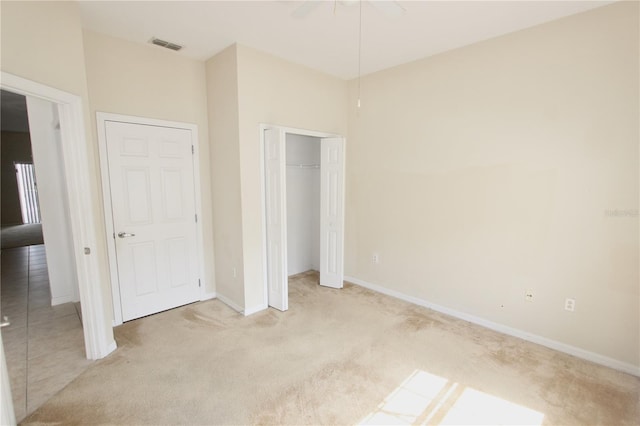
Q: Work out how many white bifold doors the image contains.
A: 2